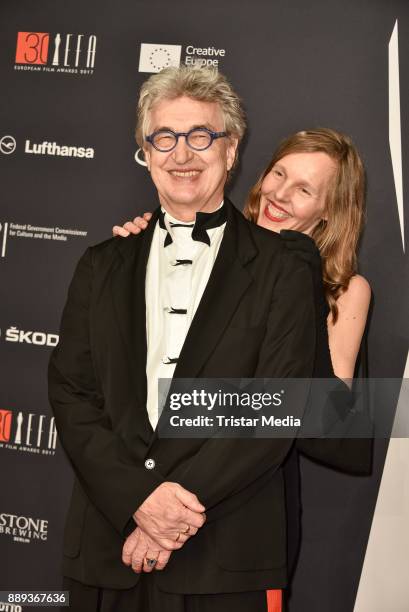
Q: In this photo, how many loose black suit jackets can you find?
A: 1